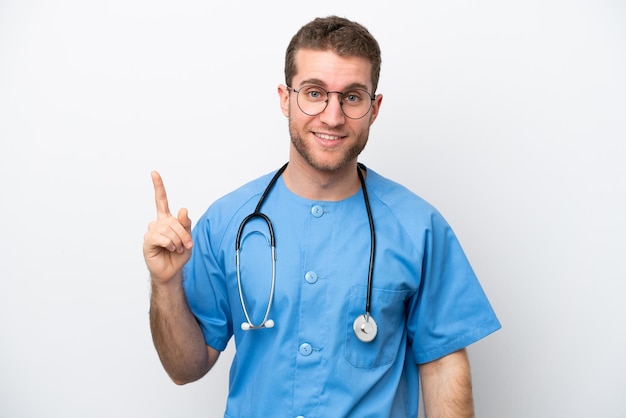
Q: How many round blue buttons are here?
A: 3